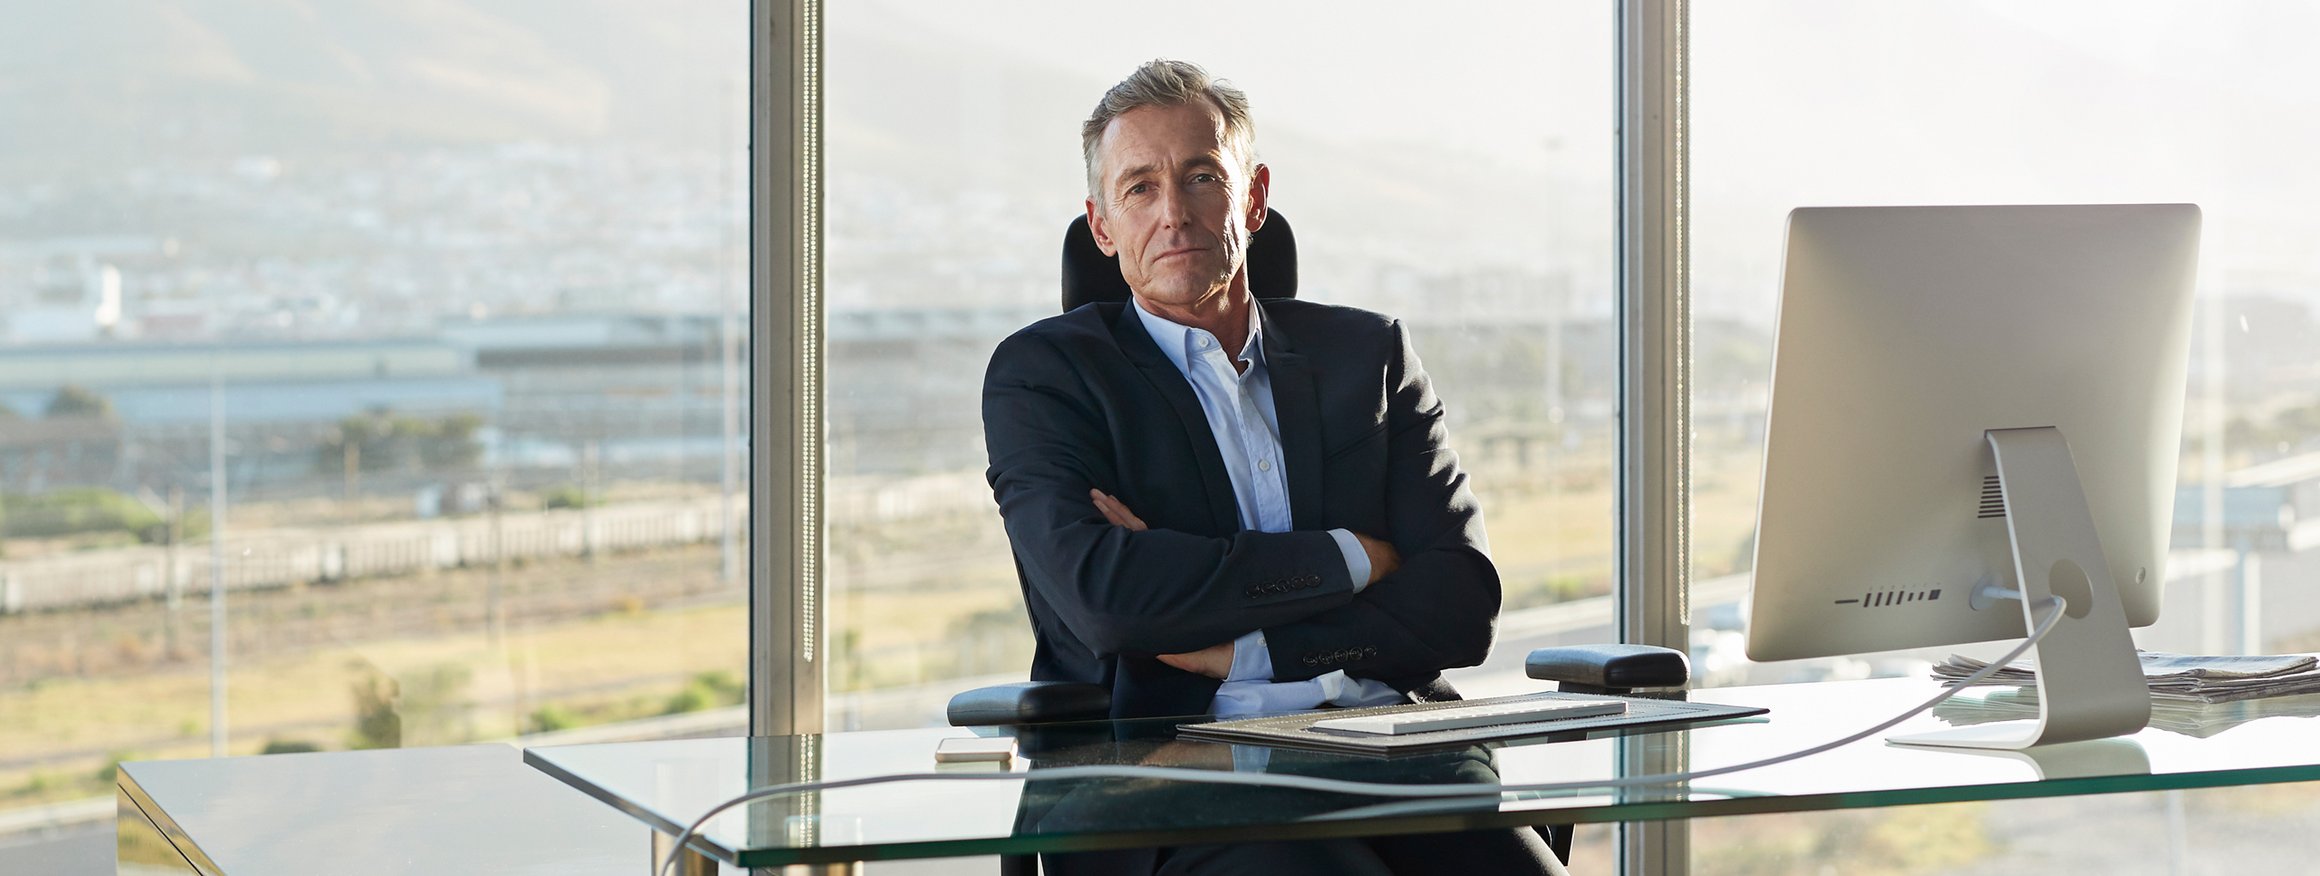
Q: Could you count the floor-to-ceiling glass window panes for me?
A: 3